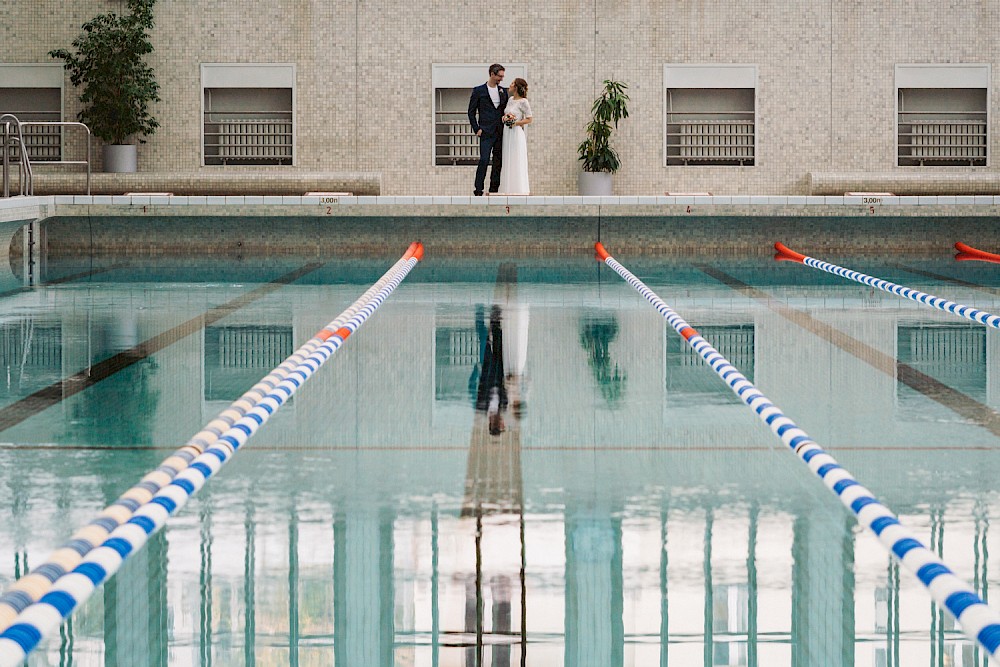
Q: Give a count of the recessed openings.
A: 5